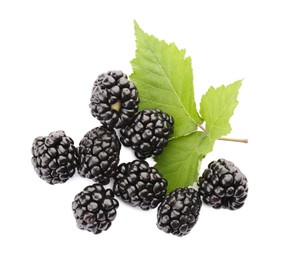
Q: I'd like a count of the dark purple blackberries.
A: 8